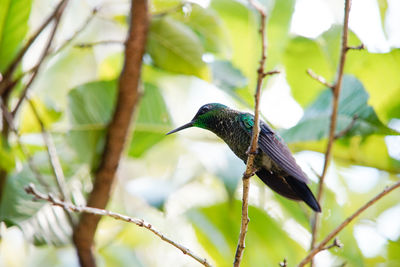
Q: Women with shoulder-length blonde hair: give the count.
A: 0